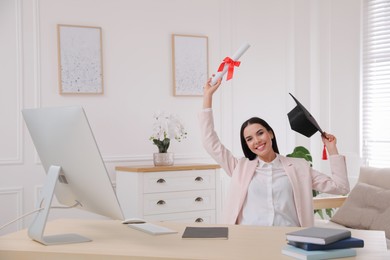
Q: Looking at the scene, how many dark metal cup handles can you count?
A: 5